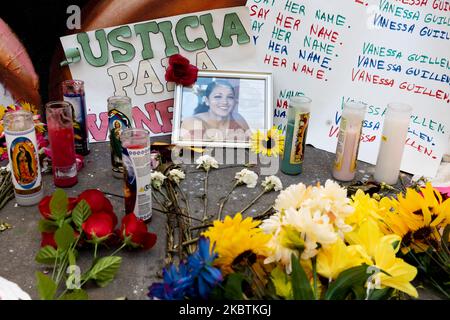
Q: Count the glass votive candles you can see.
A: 8